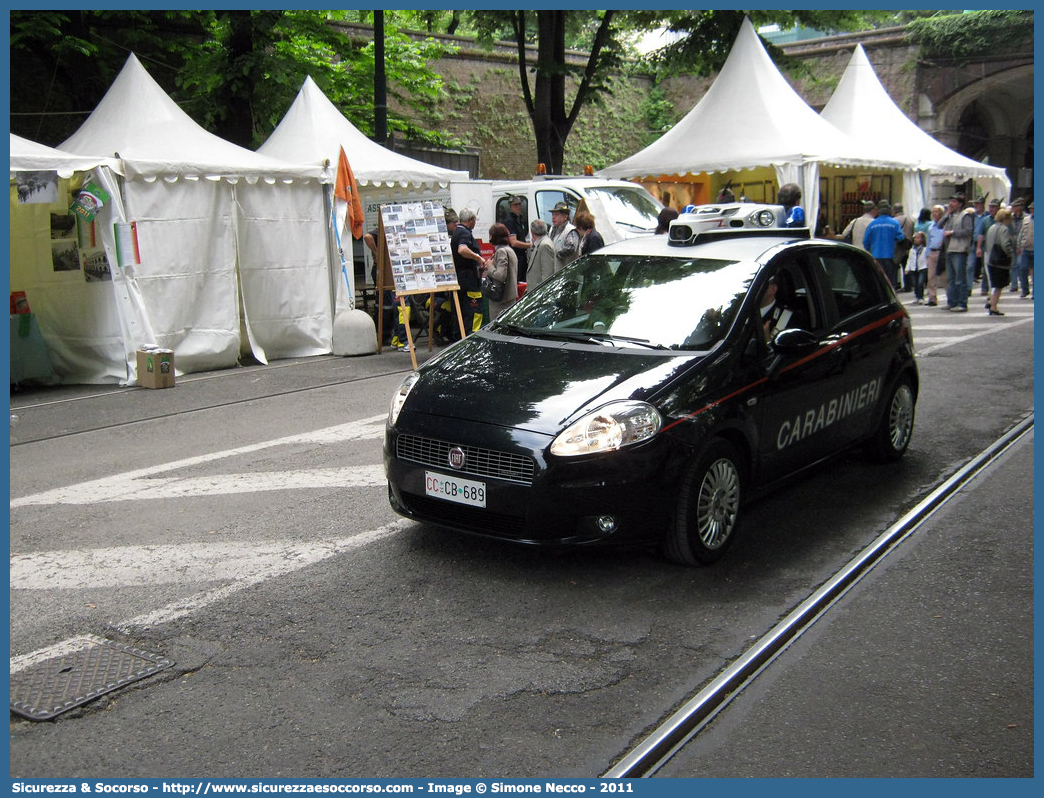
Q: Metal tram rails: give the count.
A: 3